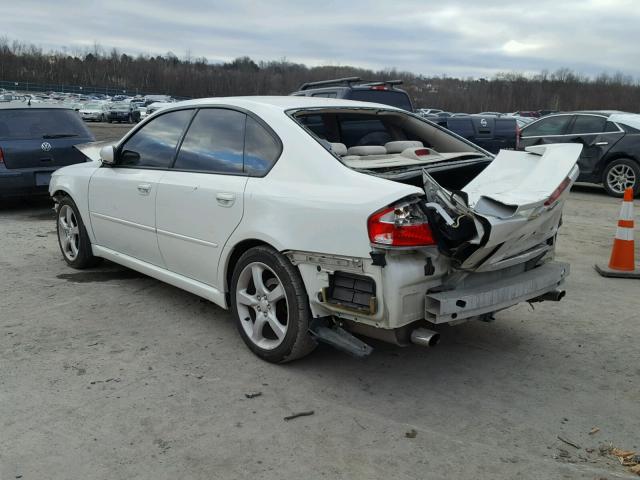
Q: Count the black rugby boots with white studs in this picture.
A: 0